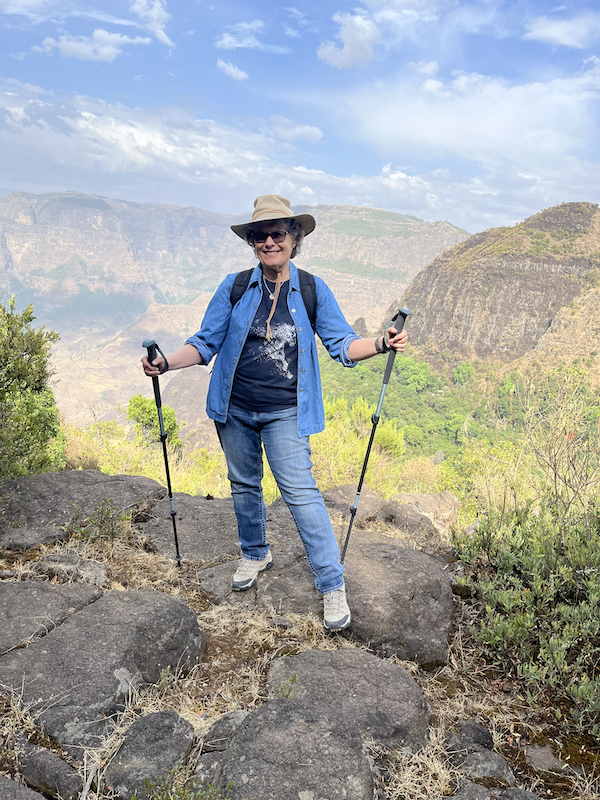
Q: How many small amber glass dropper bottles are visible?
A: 0